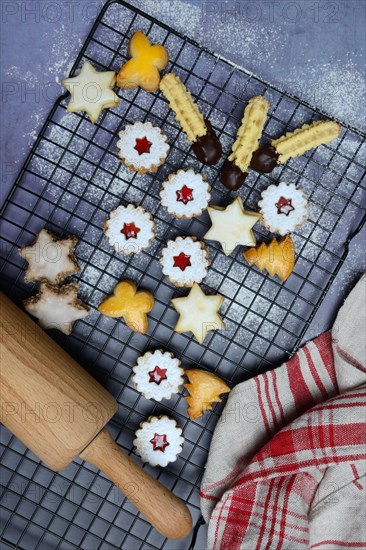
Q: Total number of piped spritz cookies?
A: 3